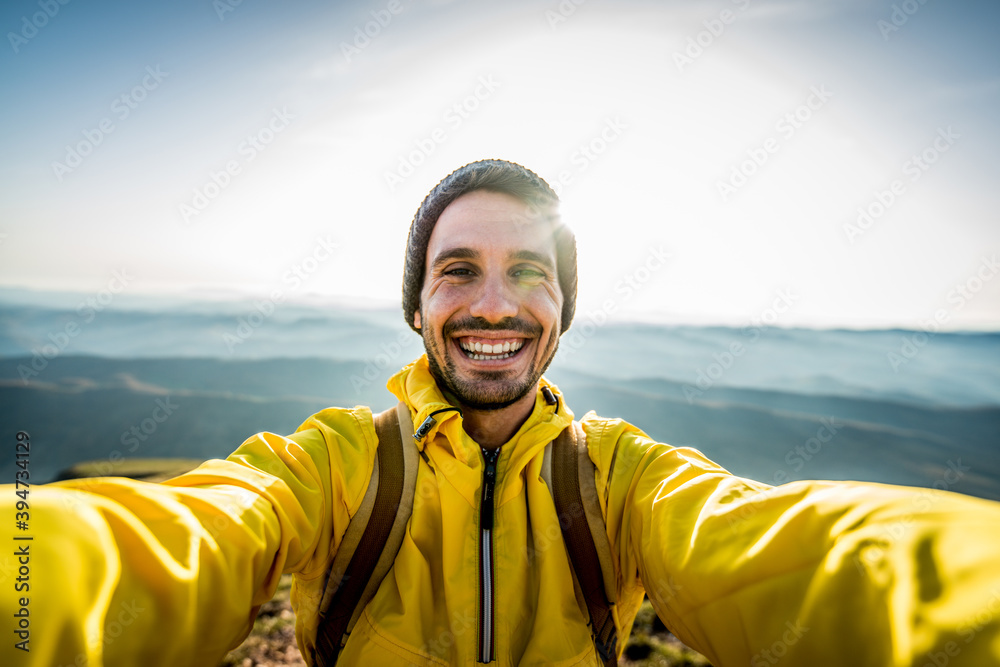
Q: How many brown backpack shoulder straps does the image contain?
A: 2